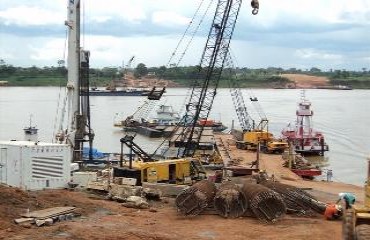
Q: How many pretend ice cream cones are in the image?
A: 0